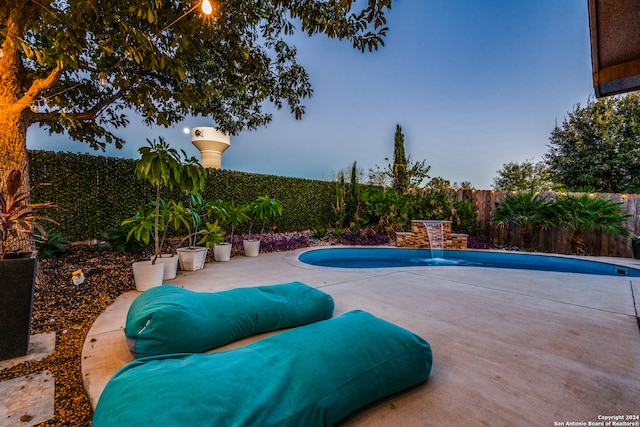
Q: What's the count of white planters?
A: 5